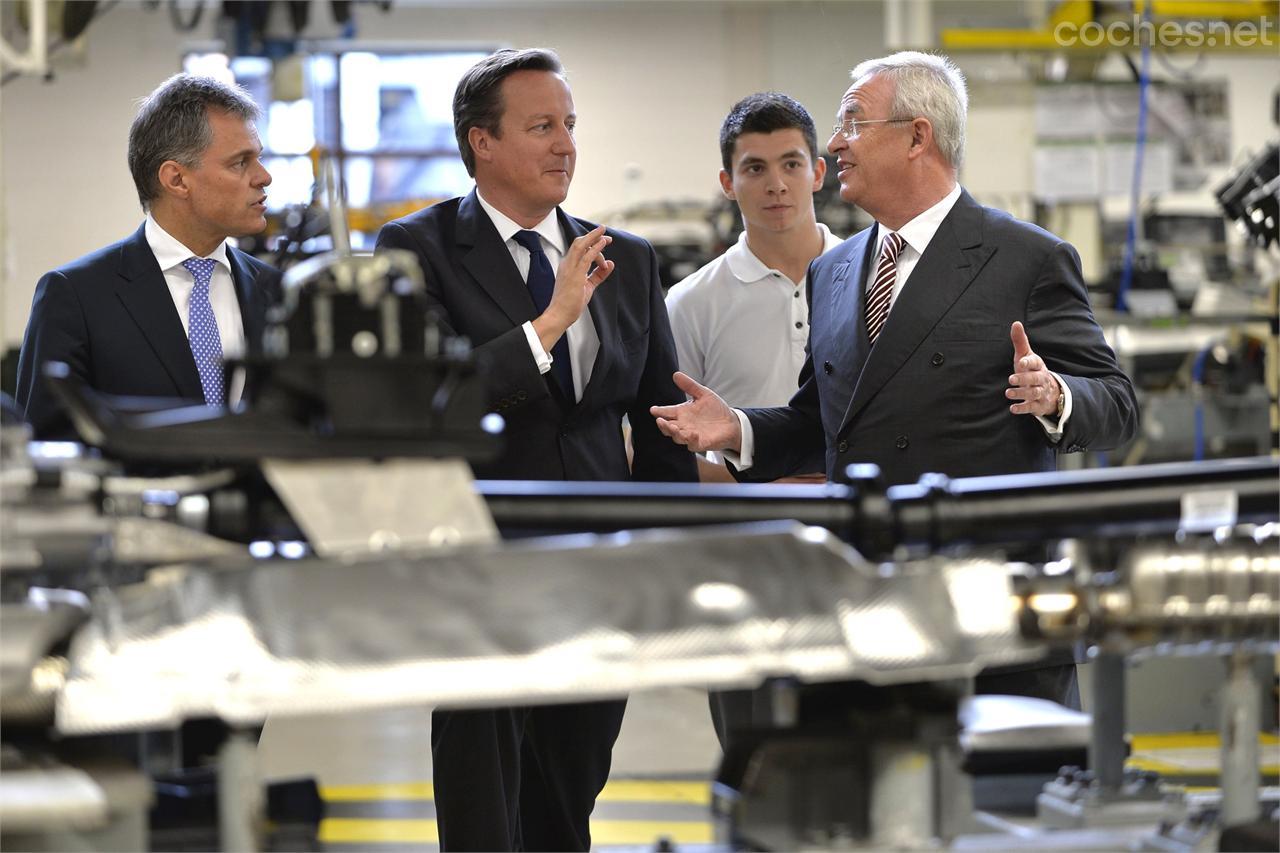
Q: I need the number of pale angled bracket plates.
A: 1